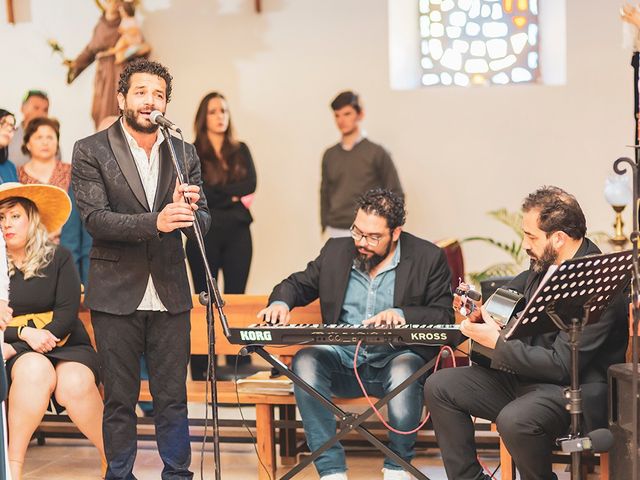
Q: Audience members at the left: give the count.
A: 4